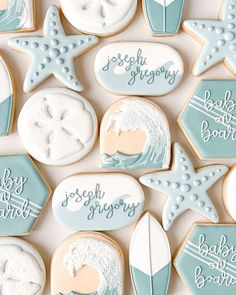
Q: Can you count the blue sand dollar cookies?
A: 0